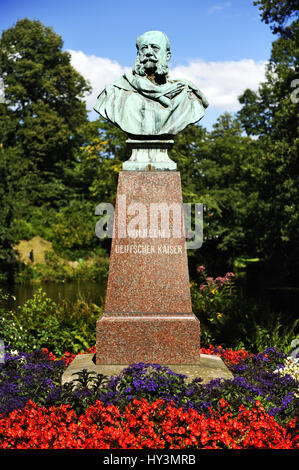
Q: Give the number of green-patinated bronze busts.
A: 1